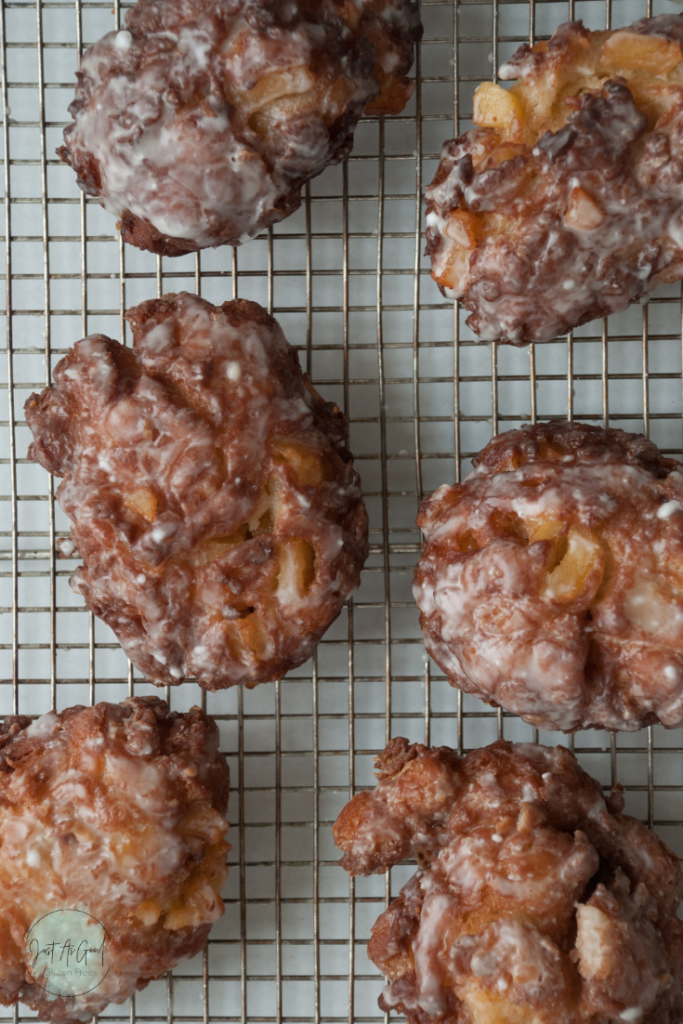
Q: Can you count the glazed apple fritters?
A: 6